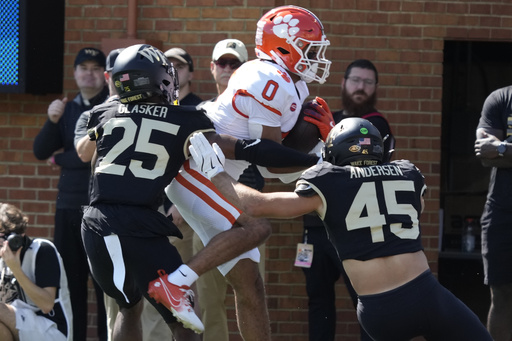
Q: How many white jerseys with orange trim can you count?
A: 1